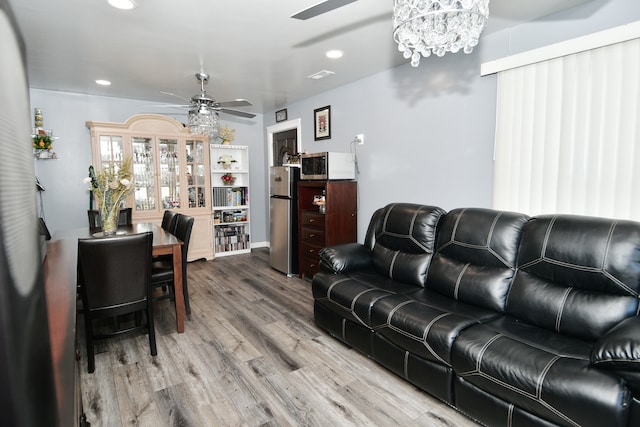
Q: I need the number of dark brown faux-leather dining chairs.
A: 4